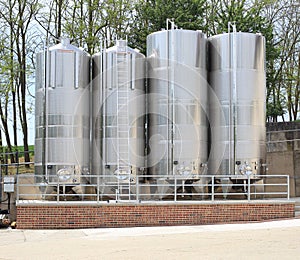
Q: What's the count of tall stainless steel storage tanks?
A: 4